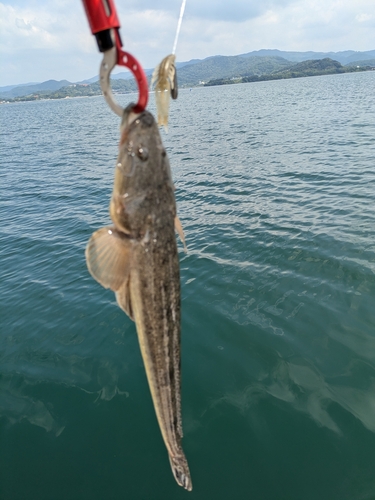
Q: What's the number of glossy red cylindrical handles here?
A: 1